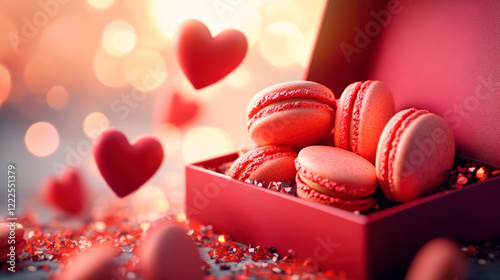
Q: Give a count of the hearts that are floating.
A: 4